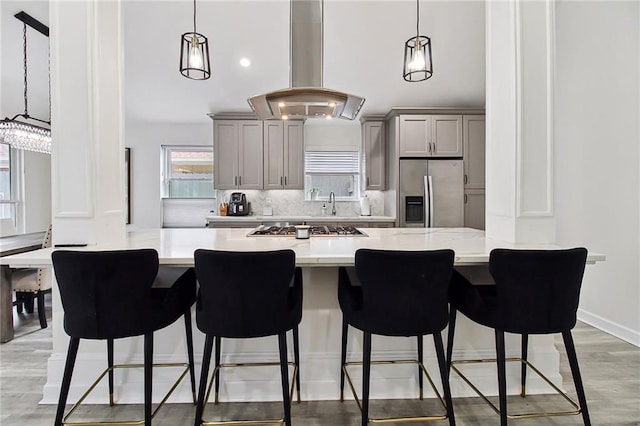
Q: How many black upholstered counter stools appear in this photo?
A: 4